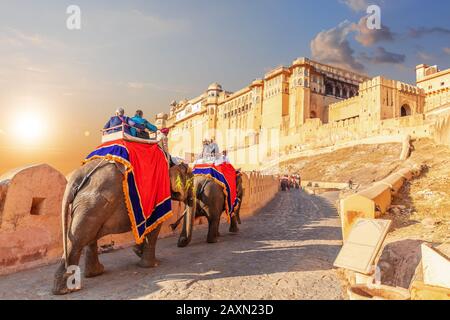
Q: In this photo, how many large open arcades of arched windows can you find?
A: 1